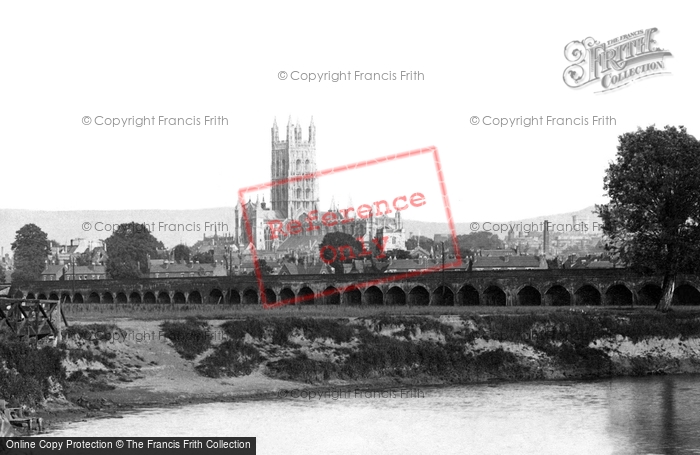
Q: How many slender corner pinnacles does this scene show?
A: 4